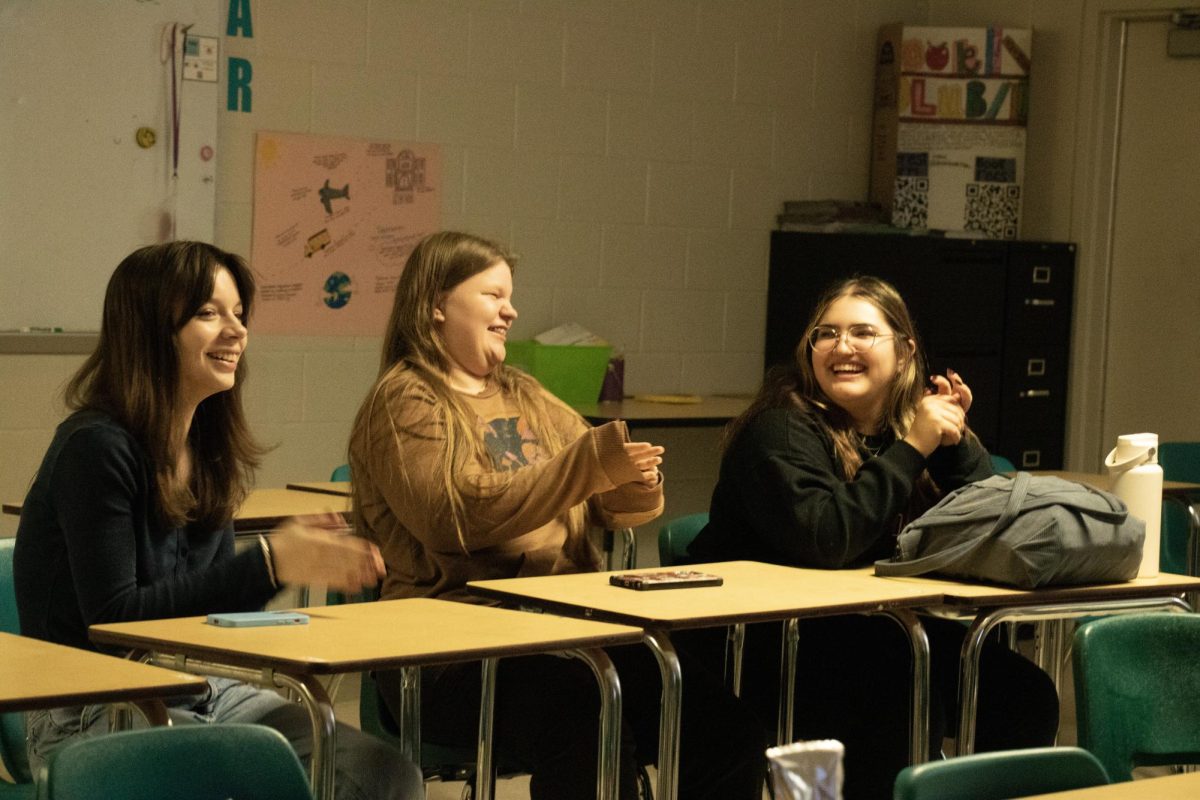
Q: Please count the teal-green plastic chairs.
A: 9